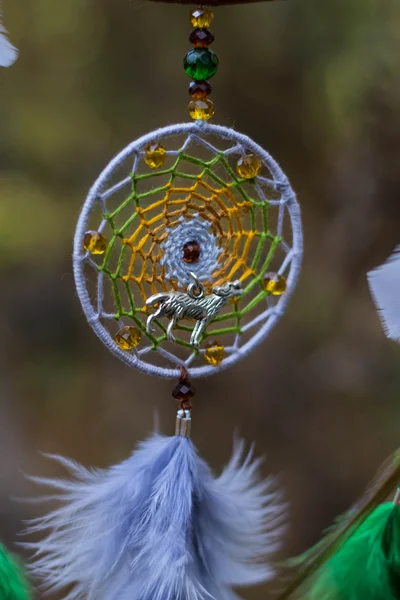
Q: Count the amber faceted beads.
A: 8